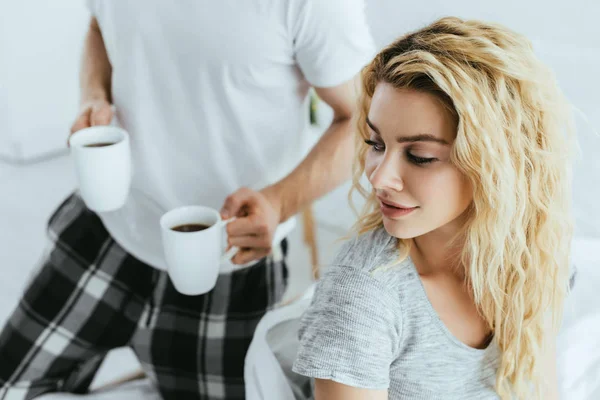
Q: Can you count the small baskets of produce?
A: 0